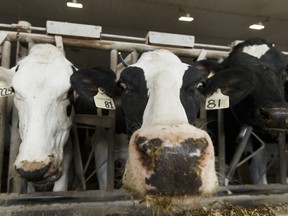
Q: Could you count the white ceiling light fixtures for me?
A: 3